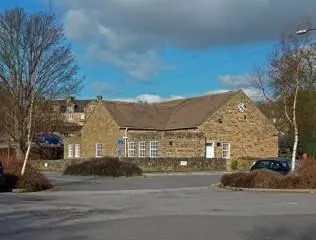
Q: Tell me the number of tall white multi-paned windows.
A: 7